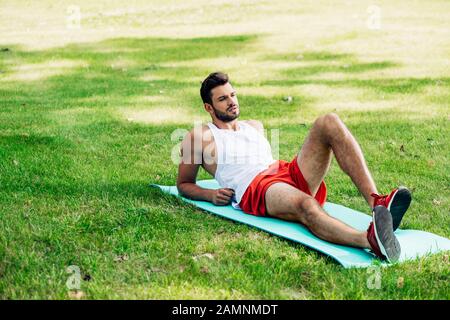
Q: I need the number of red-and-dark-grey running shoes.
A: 2